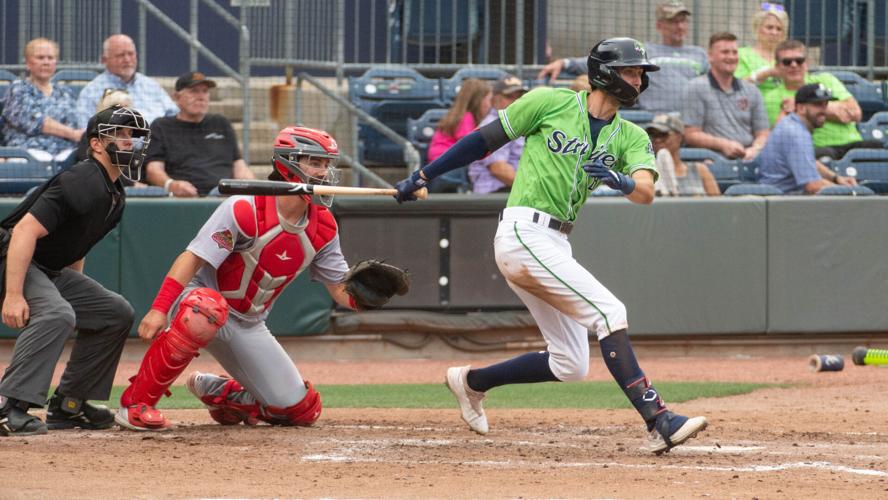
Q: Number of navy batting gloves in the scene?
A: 2